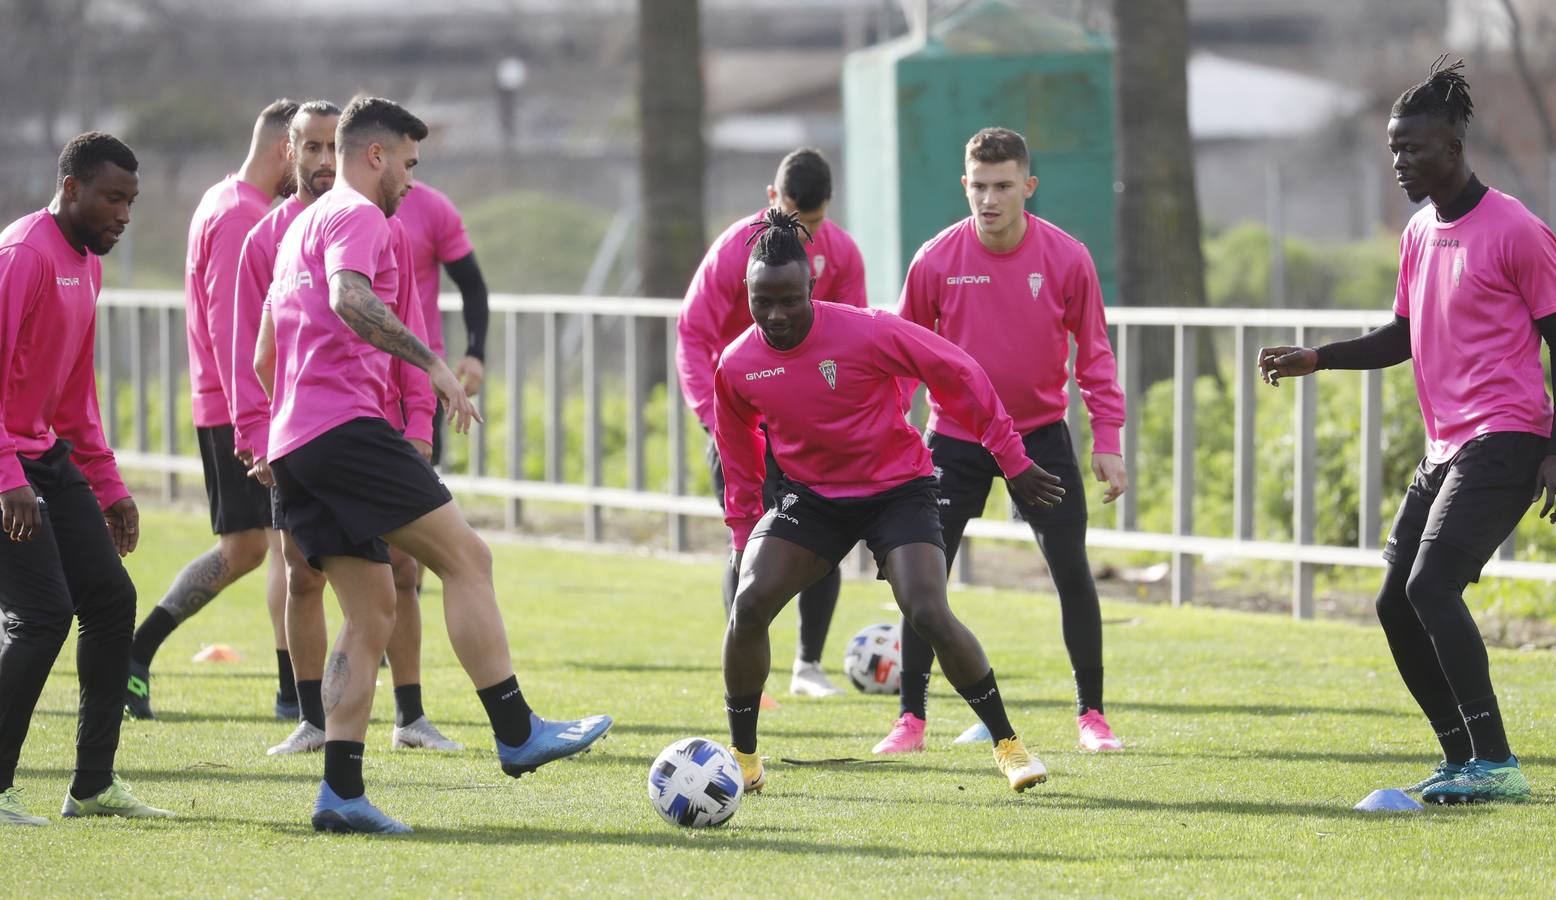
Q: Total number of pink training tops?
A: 9